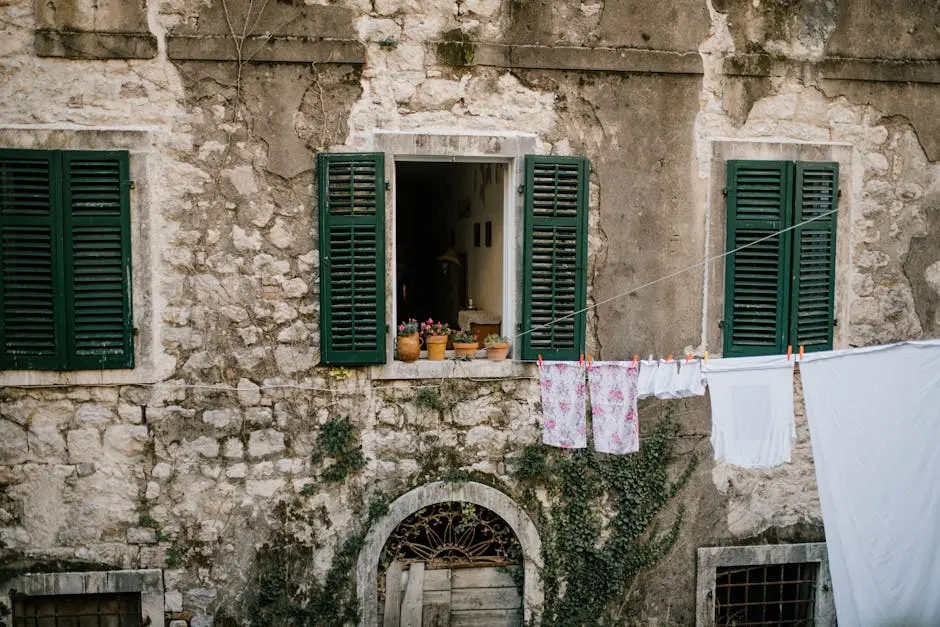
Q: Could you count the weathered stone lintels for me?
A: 5